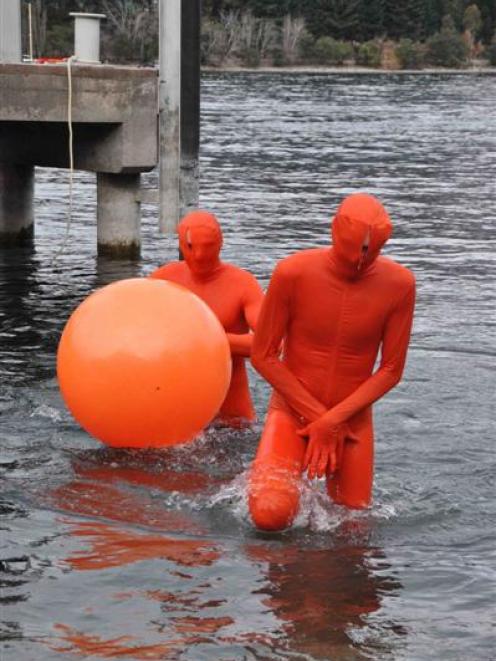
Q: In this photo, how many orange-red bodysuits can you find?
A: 2